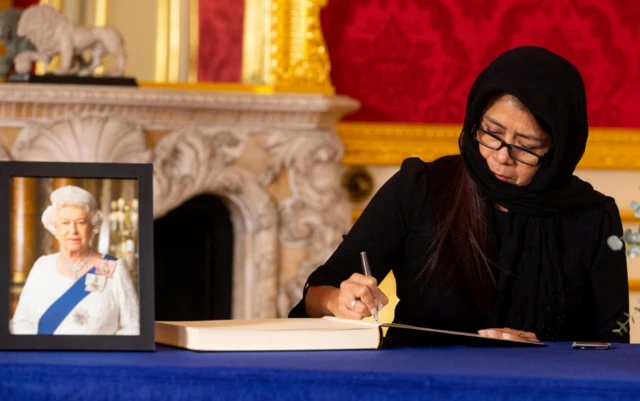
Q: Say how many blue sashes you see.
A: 1